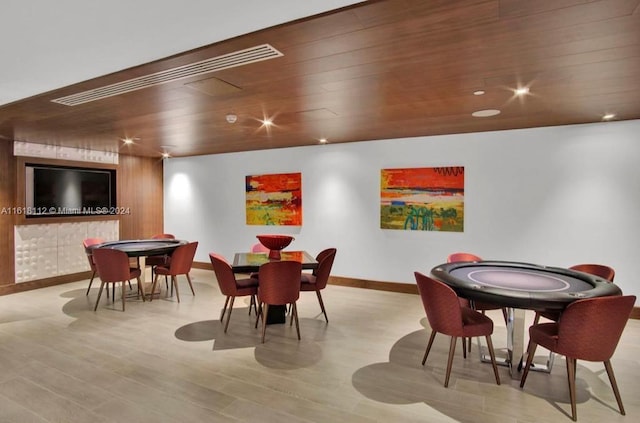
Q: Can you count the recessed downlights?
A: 6